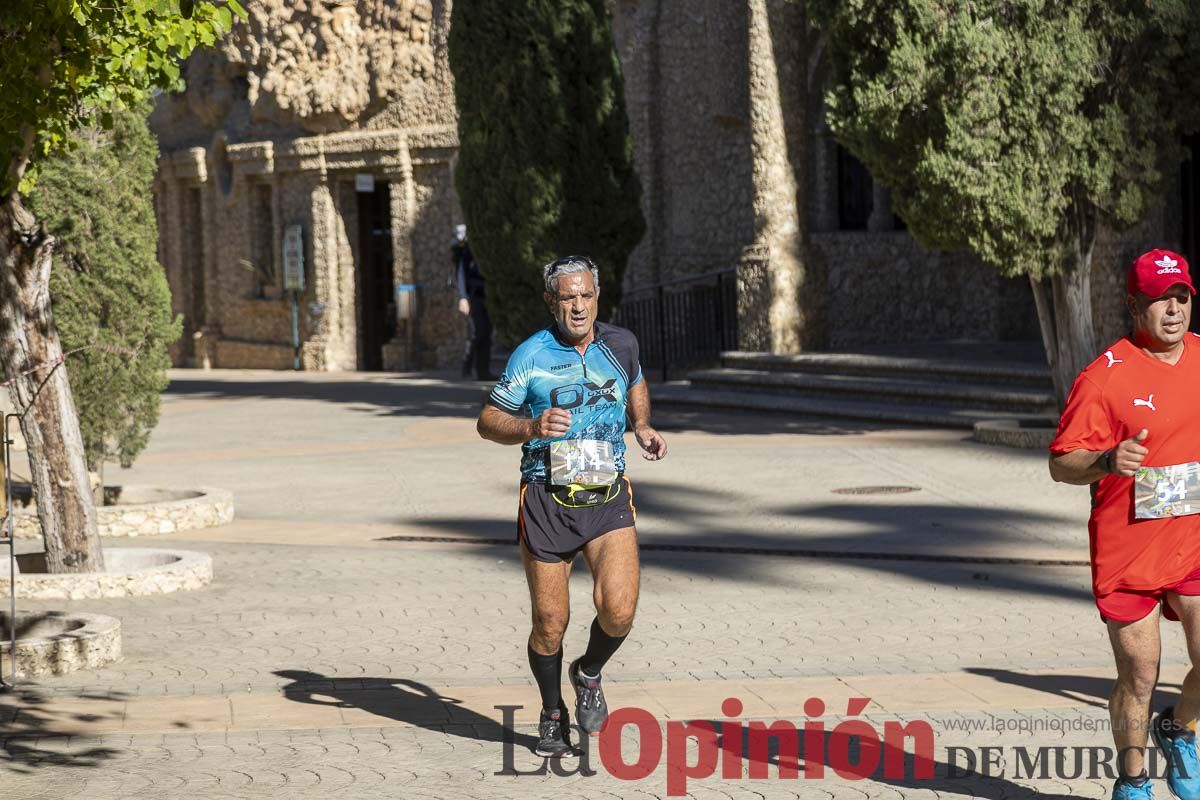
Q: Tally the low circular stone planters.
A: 4